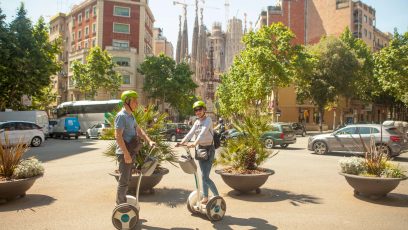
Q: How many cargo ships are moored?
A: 0